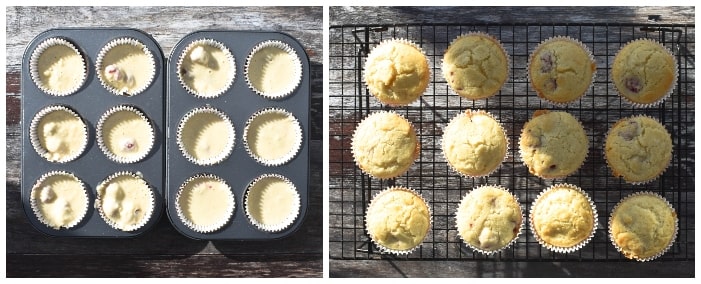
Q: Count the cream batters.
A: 12